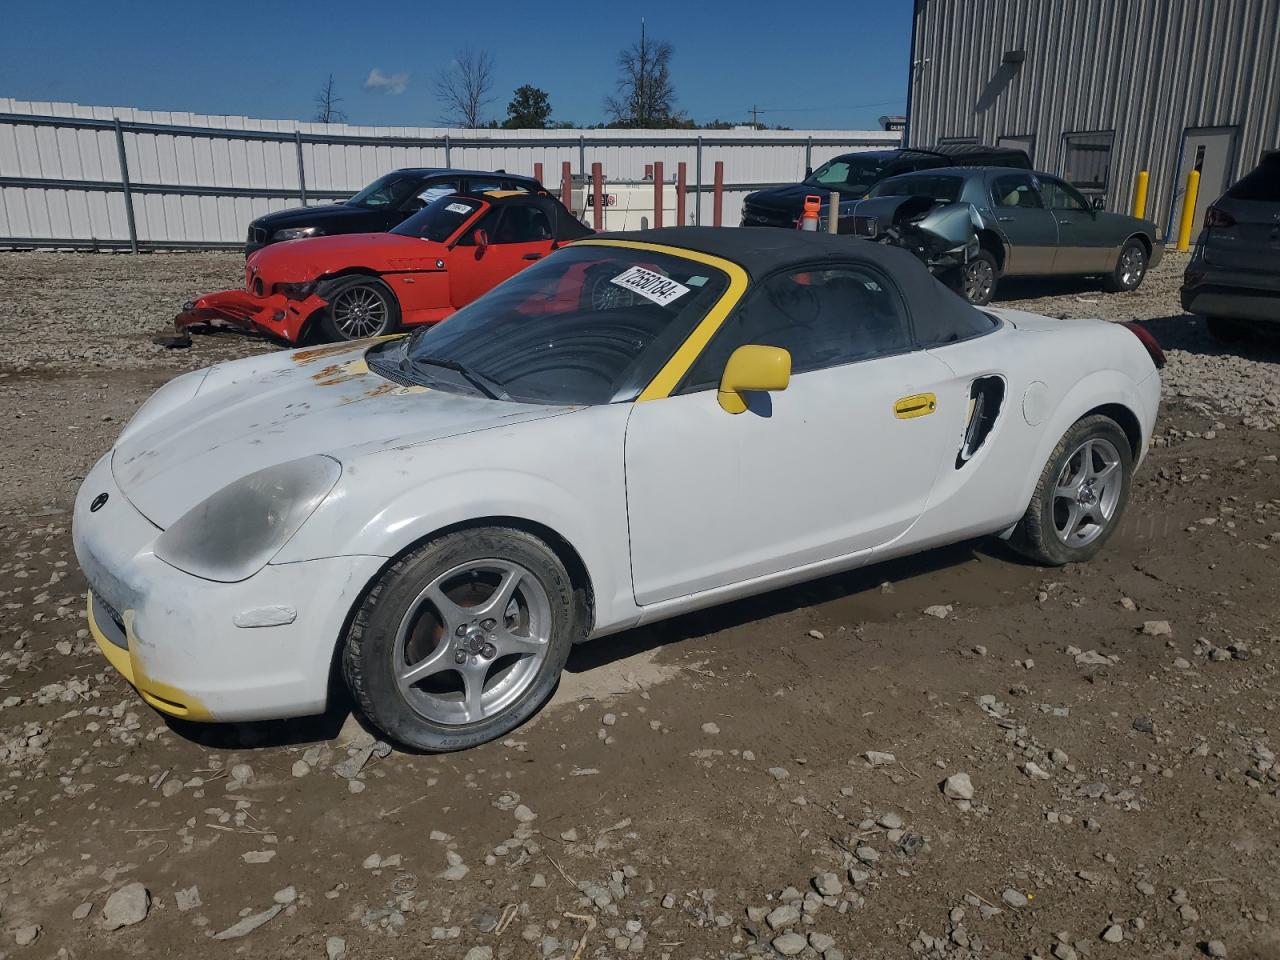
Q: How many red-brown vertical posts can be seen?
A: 7